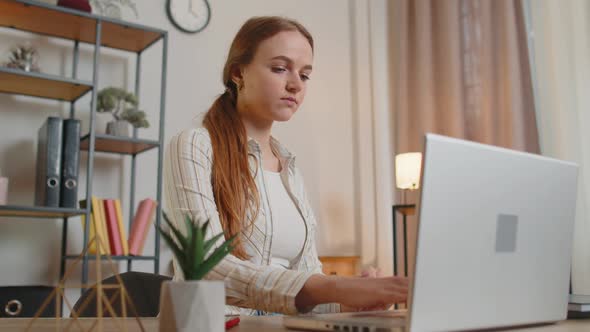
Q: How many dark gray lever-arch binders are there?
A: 2